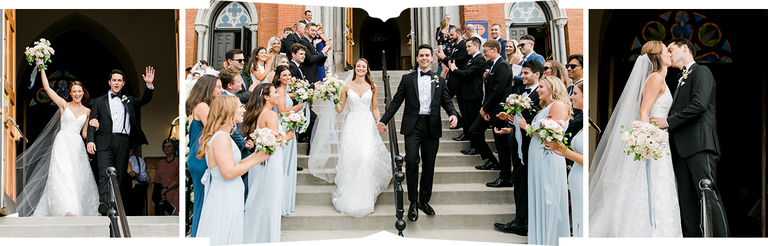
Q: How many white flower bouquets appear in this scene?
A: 8